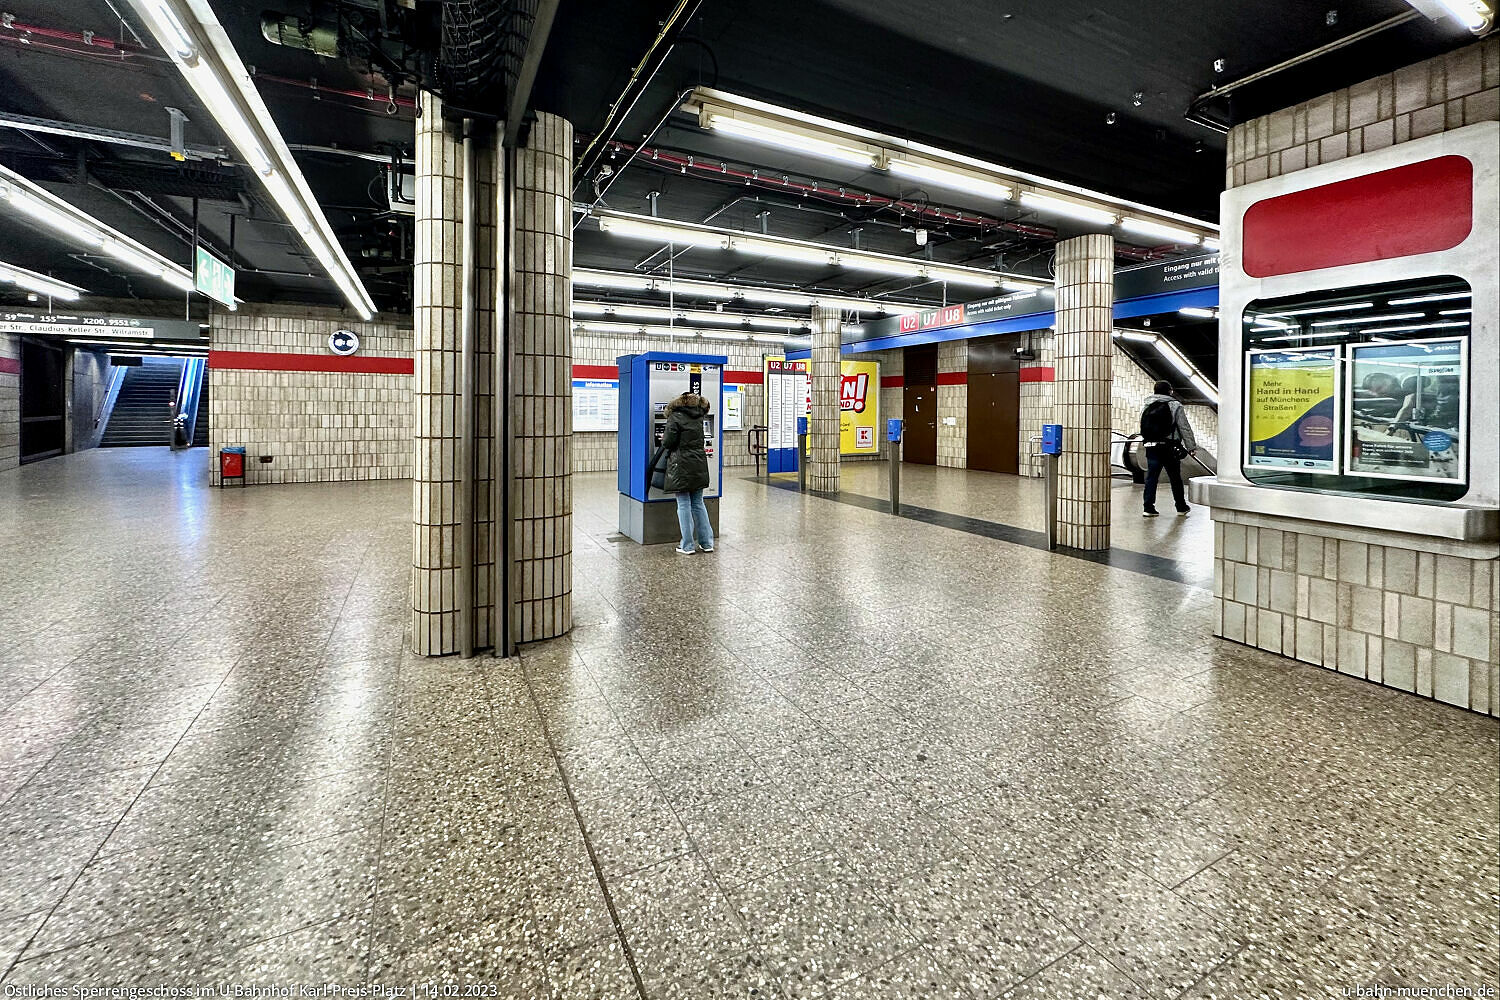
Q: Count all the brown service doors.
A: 2